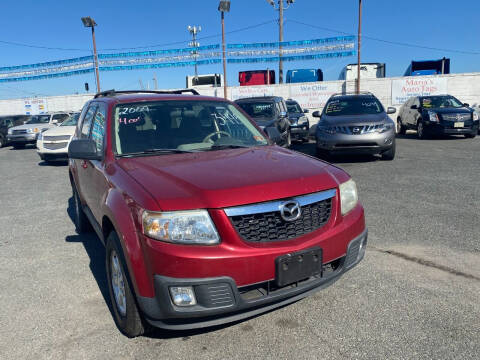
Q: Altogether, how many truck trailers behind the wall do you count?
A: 5